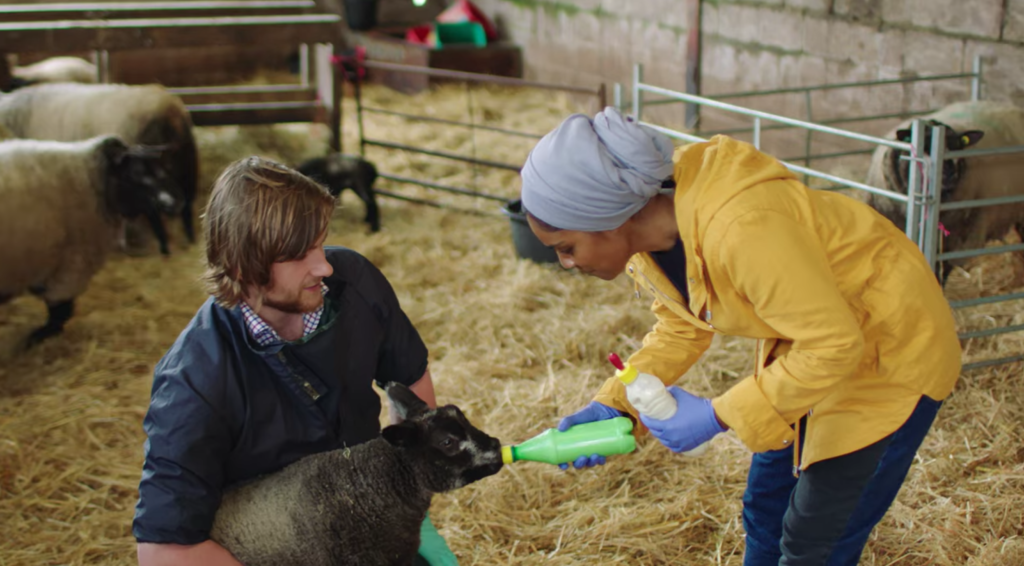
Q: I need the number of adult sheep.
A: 4